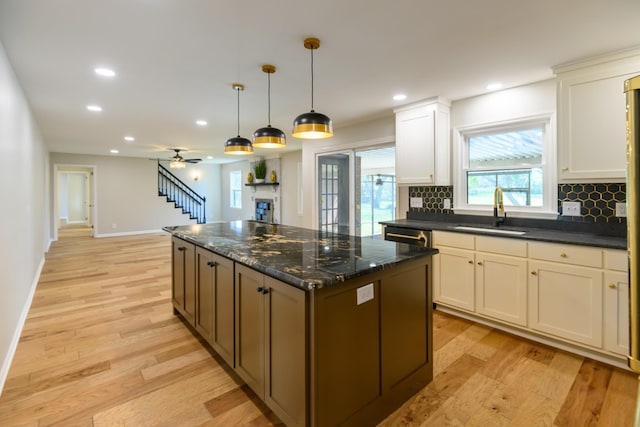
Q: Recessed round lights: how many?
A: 8